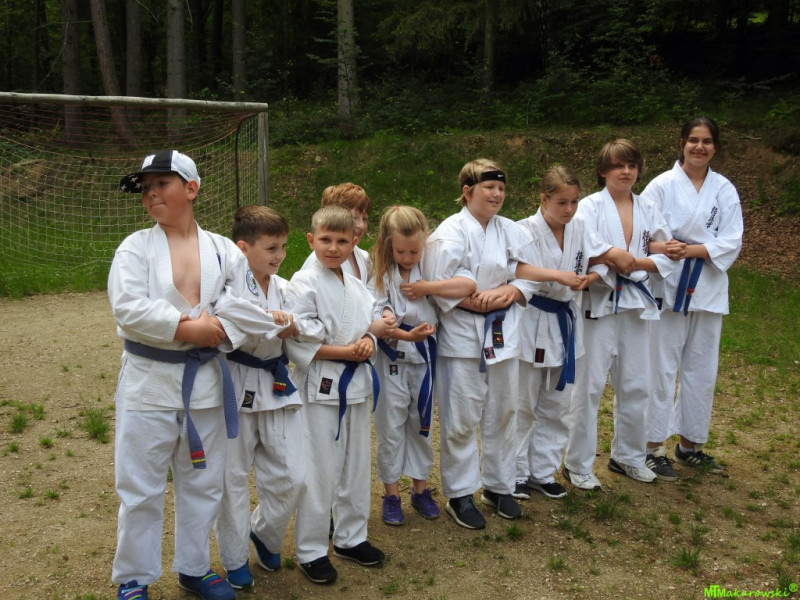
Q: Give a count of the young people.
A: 9